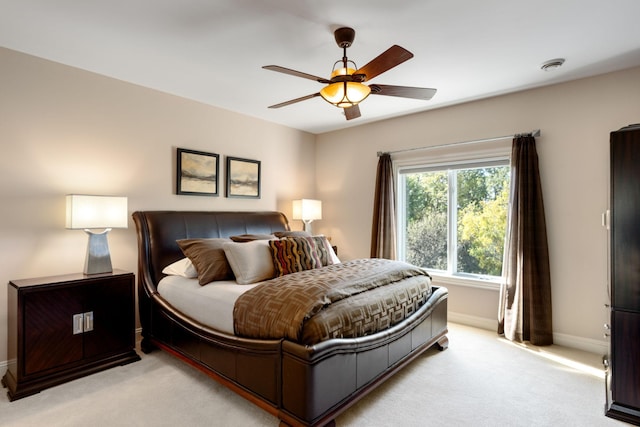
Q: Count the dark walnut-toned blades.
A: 5